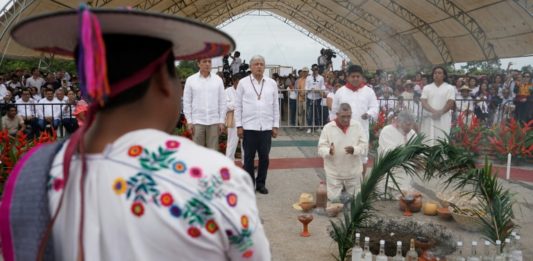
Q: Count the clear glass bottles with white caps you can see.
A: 11